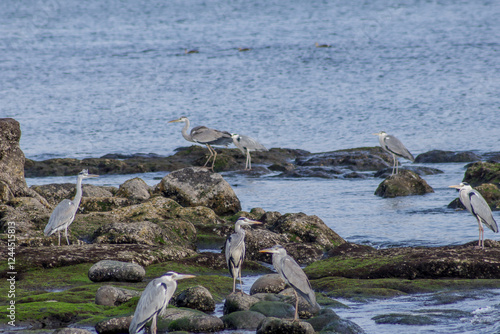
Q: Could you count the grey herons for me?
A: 8